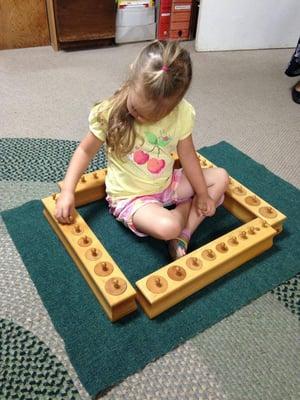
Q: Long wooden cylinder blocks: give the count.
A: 4